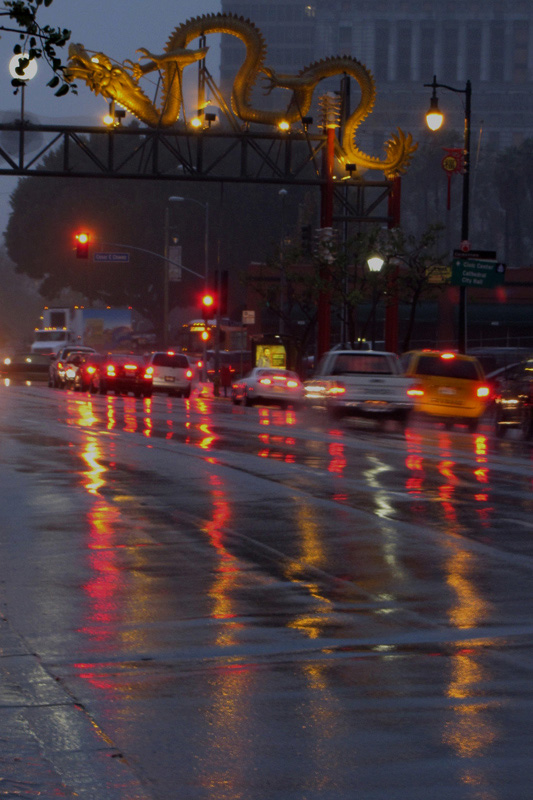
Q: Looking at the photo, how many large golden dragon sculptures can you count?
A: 1